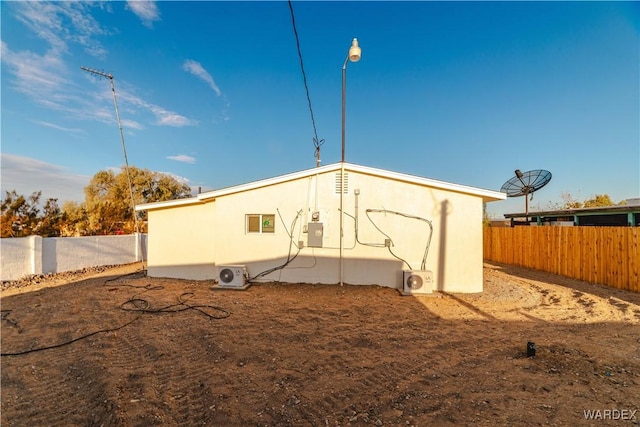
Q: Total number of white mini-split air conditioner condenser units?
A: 2